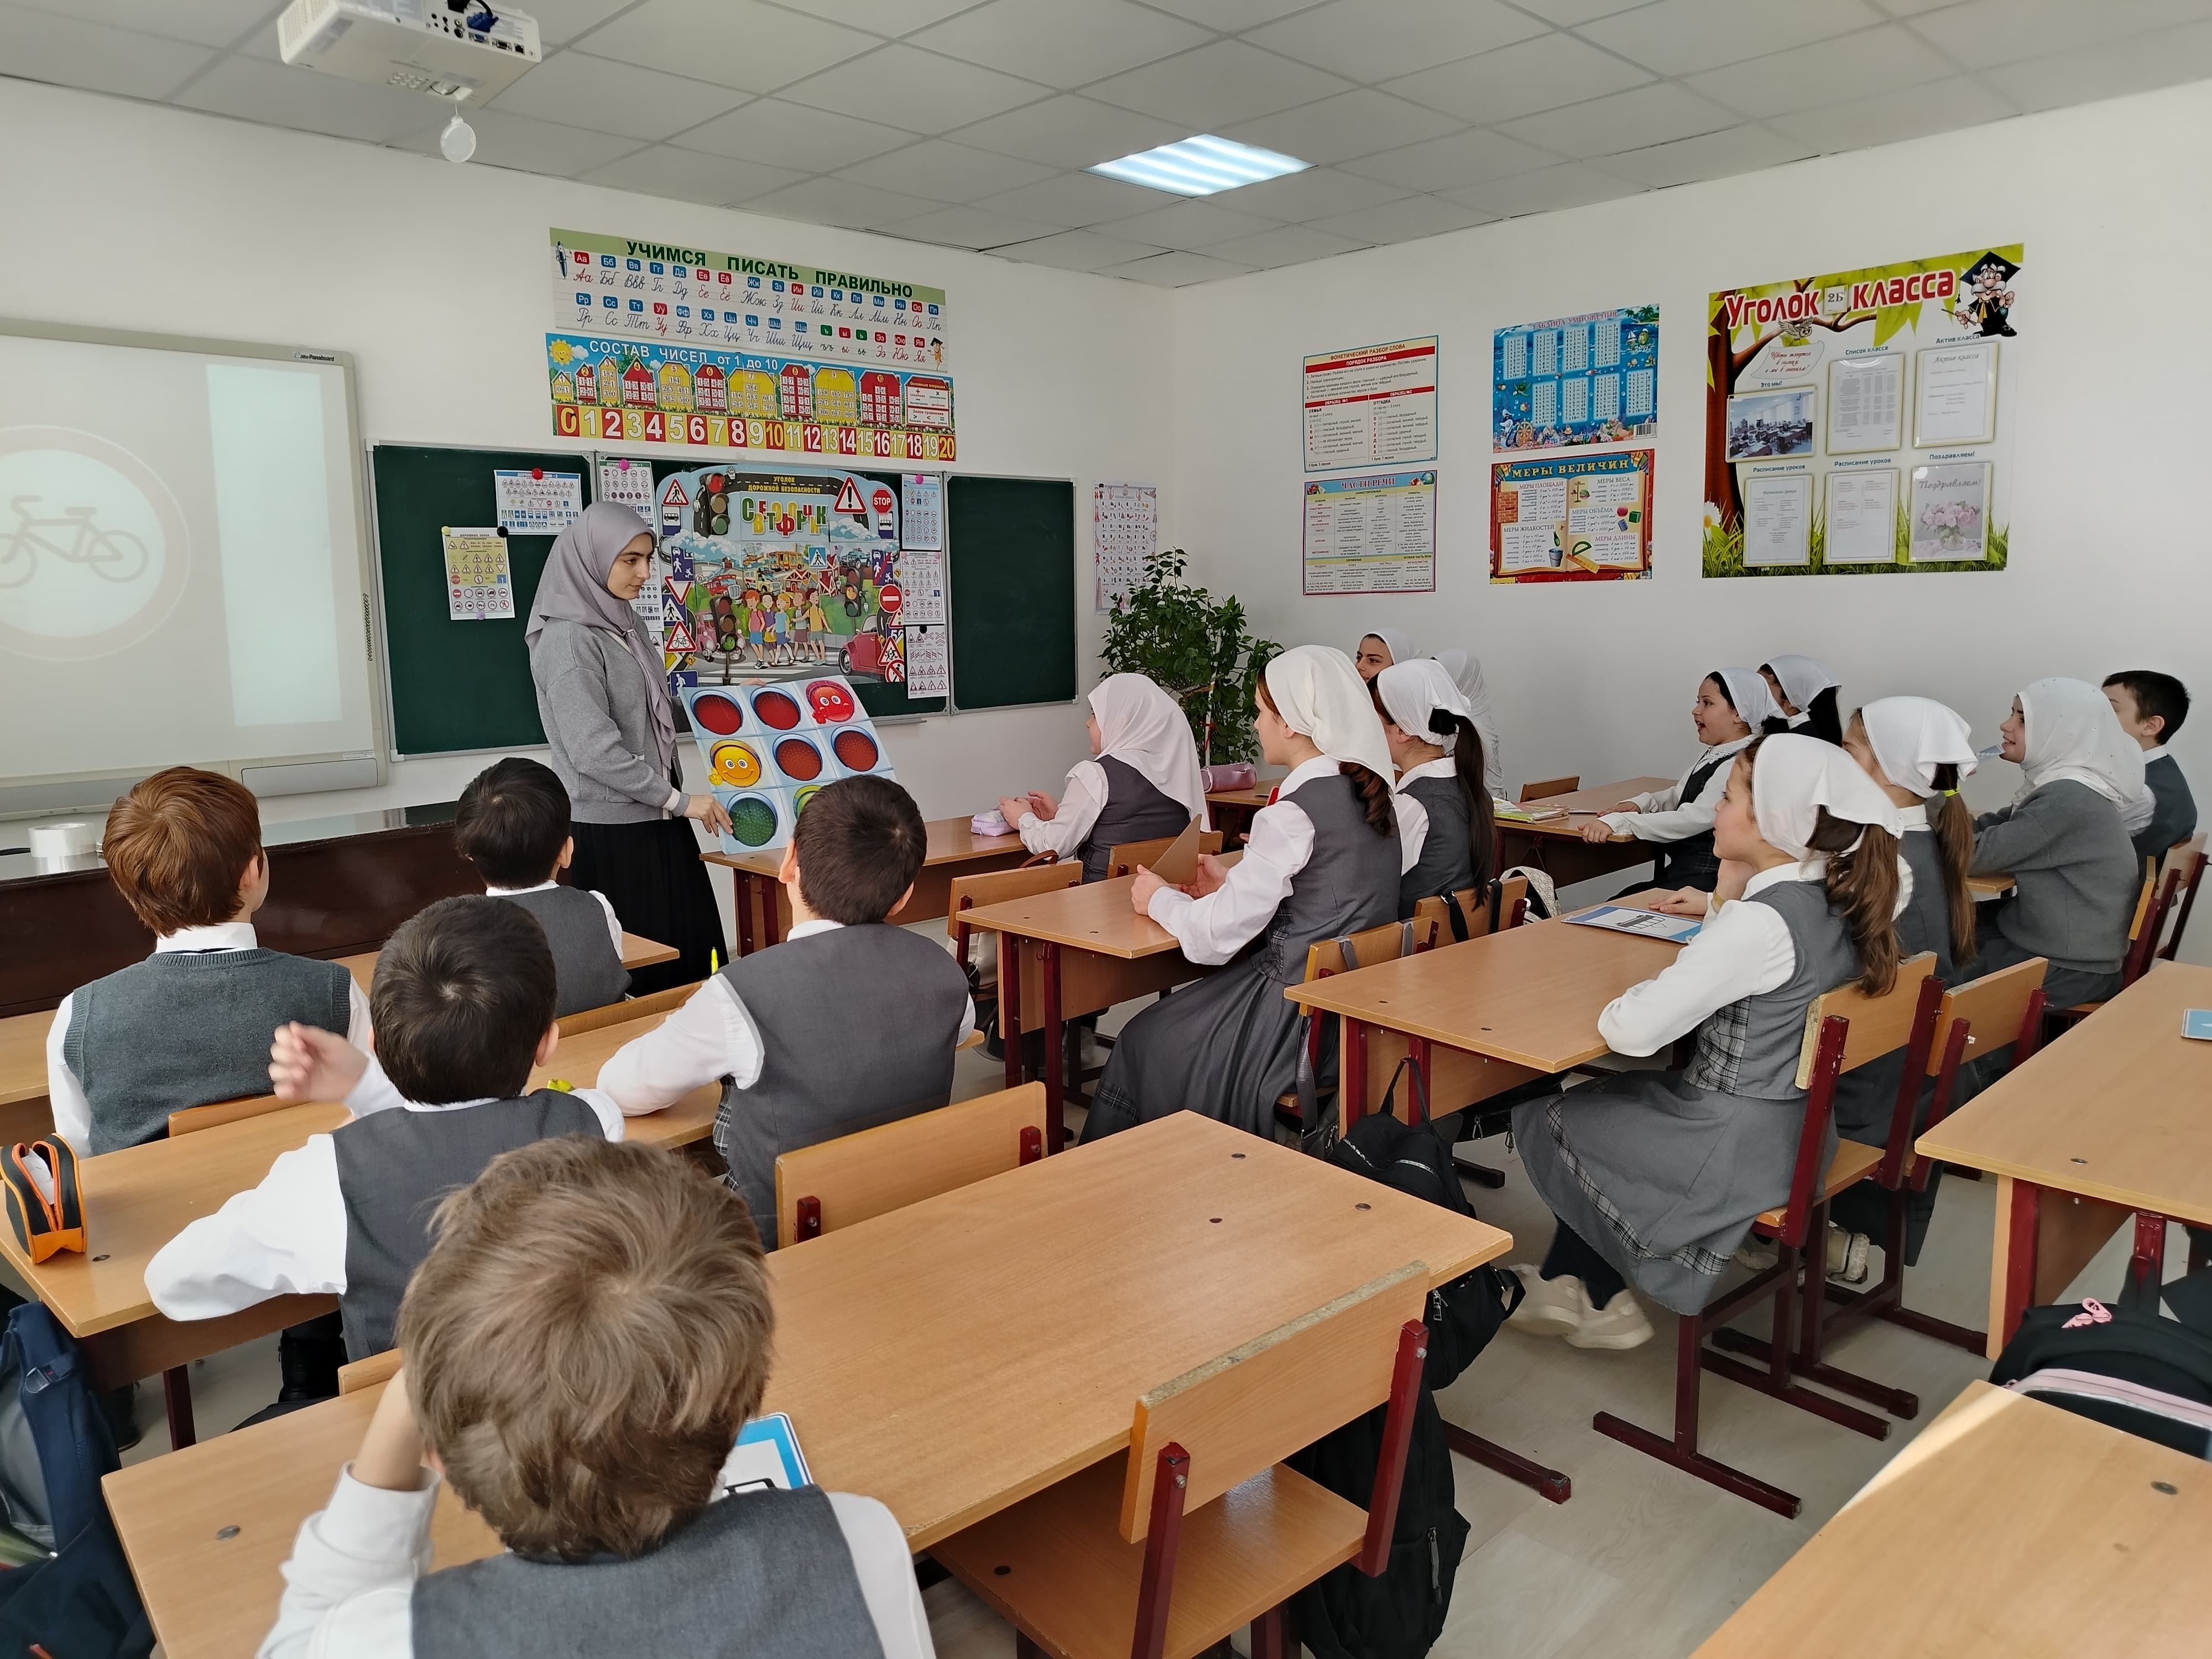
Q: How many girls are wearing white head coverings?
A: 10